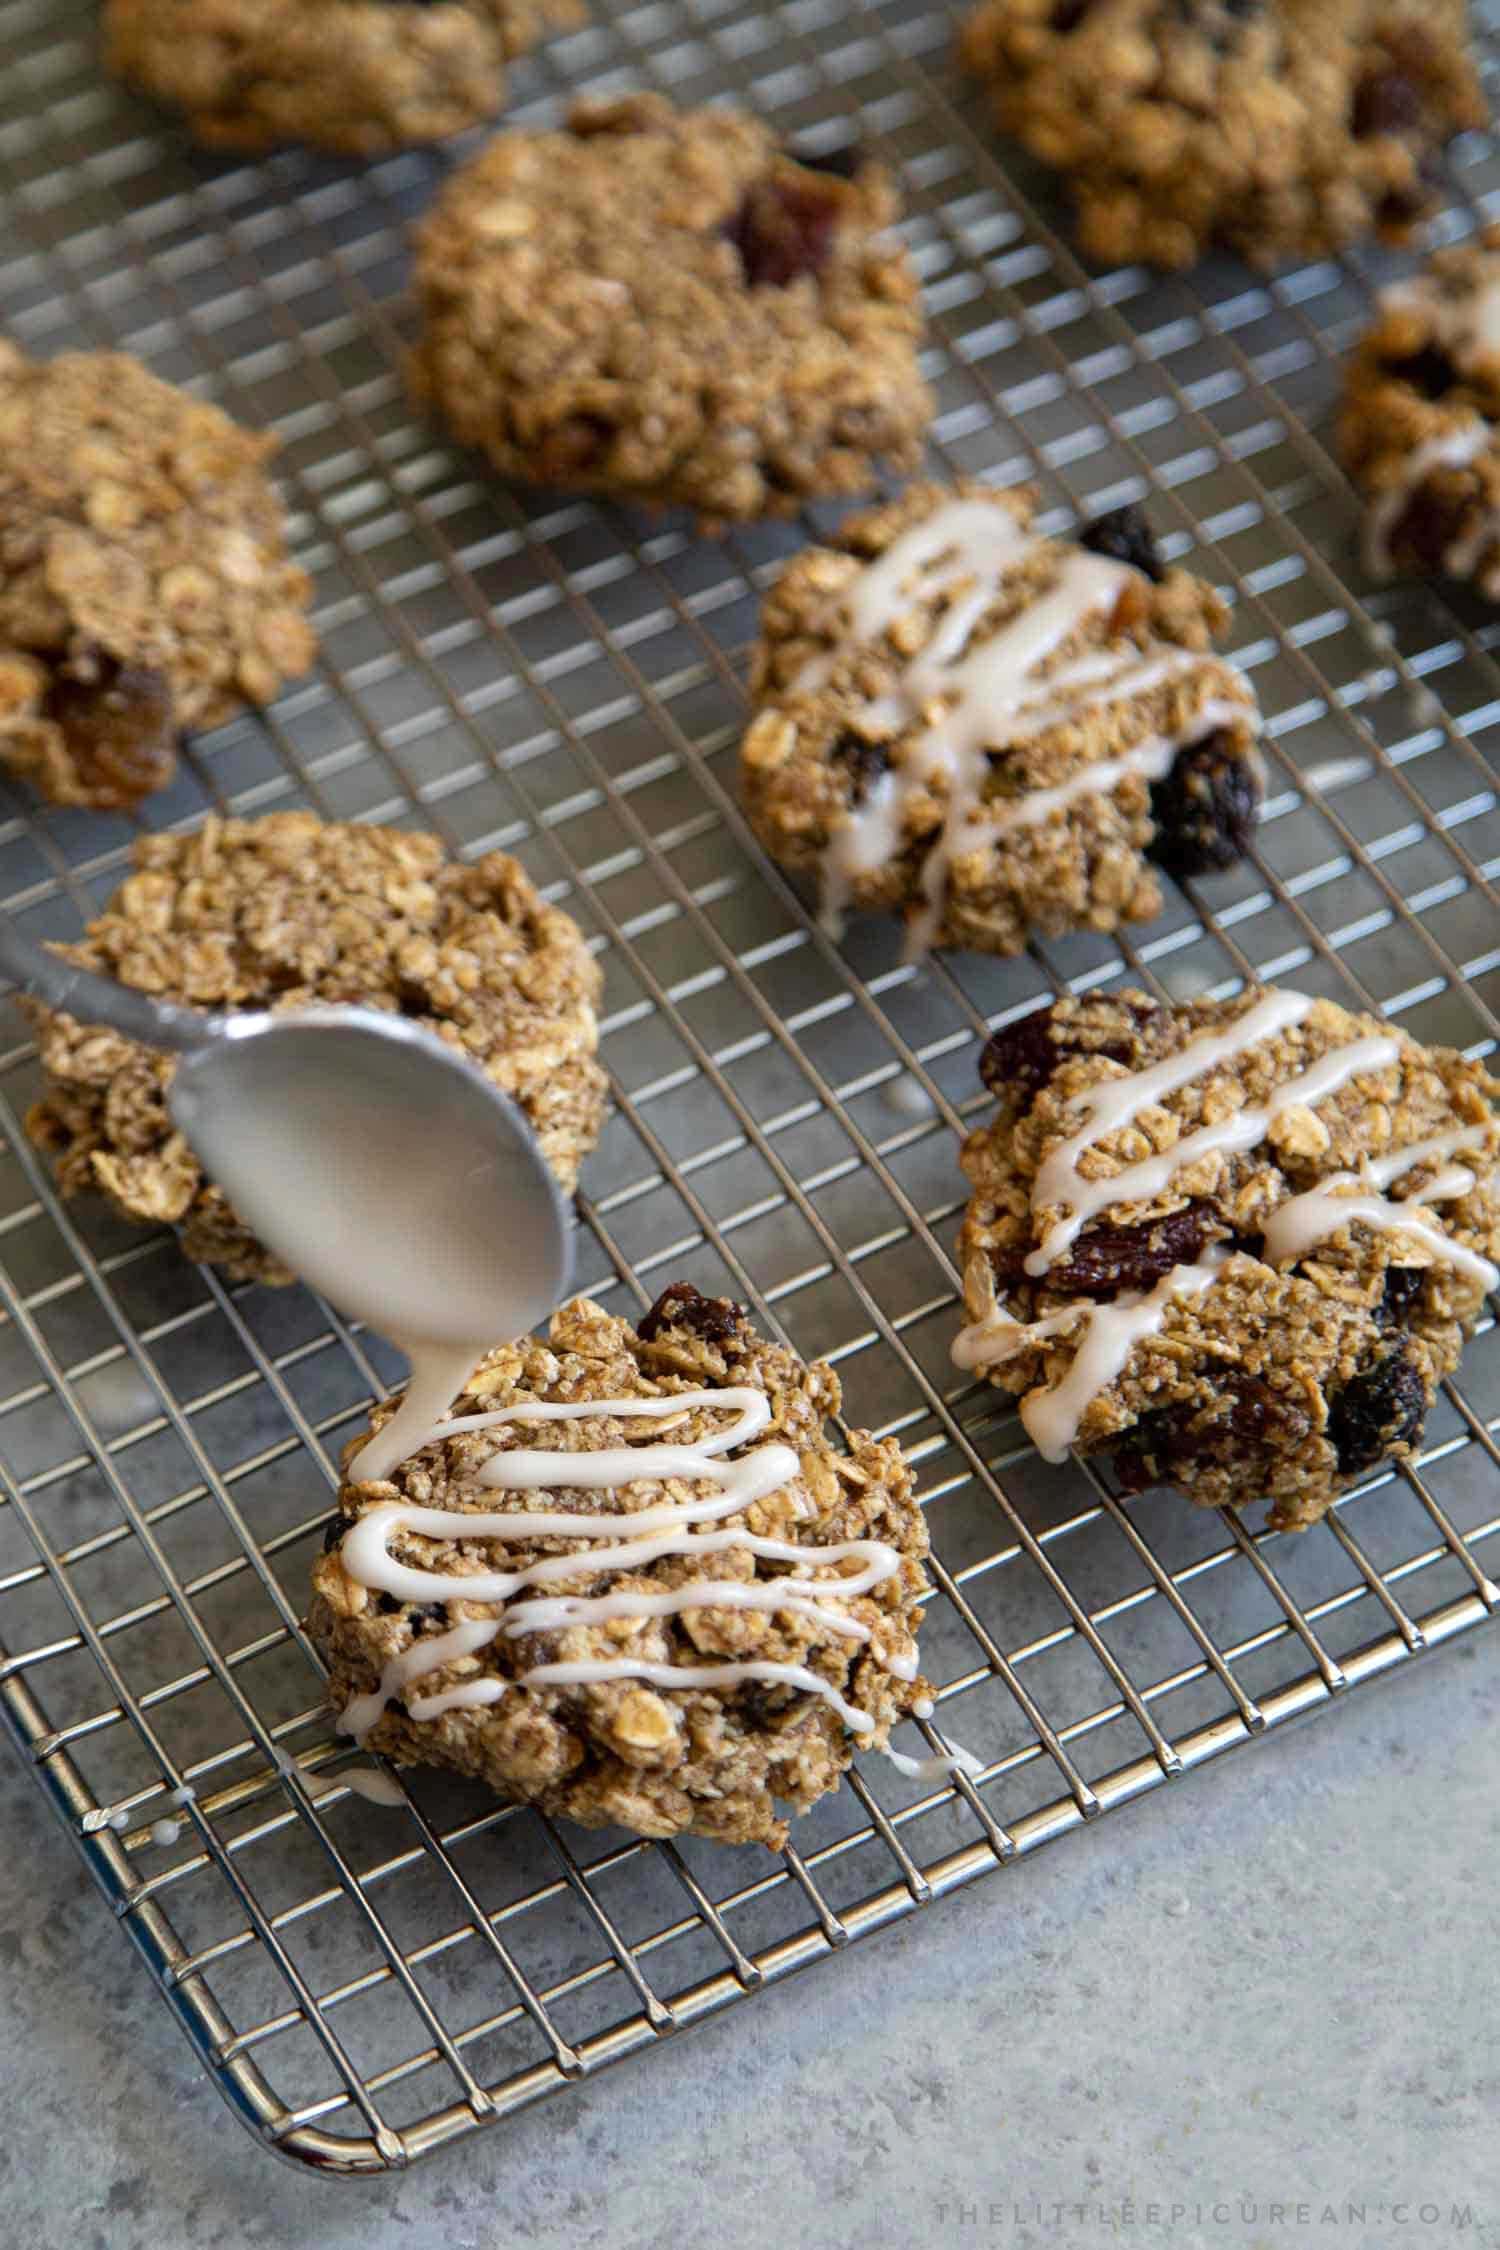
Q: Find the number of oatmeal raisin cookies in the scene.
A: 9